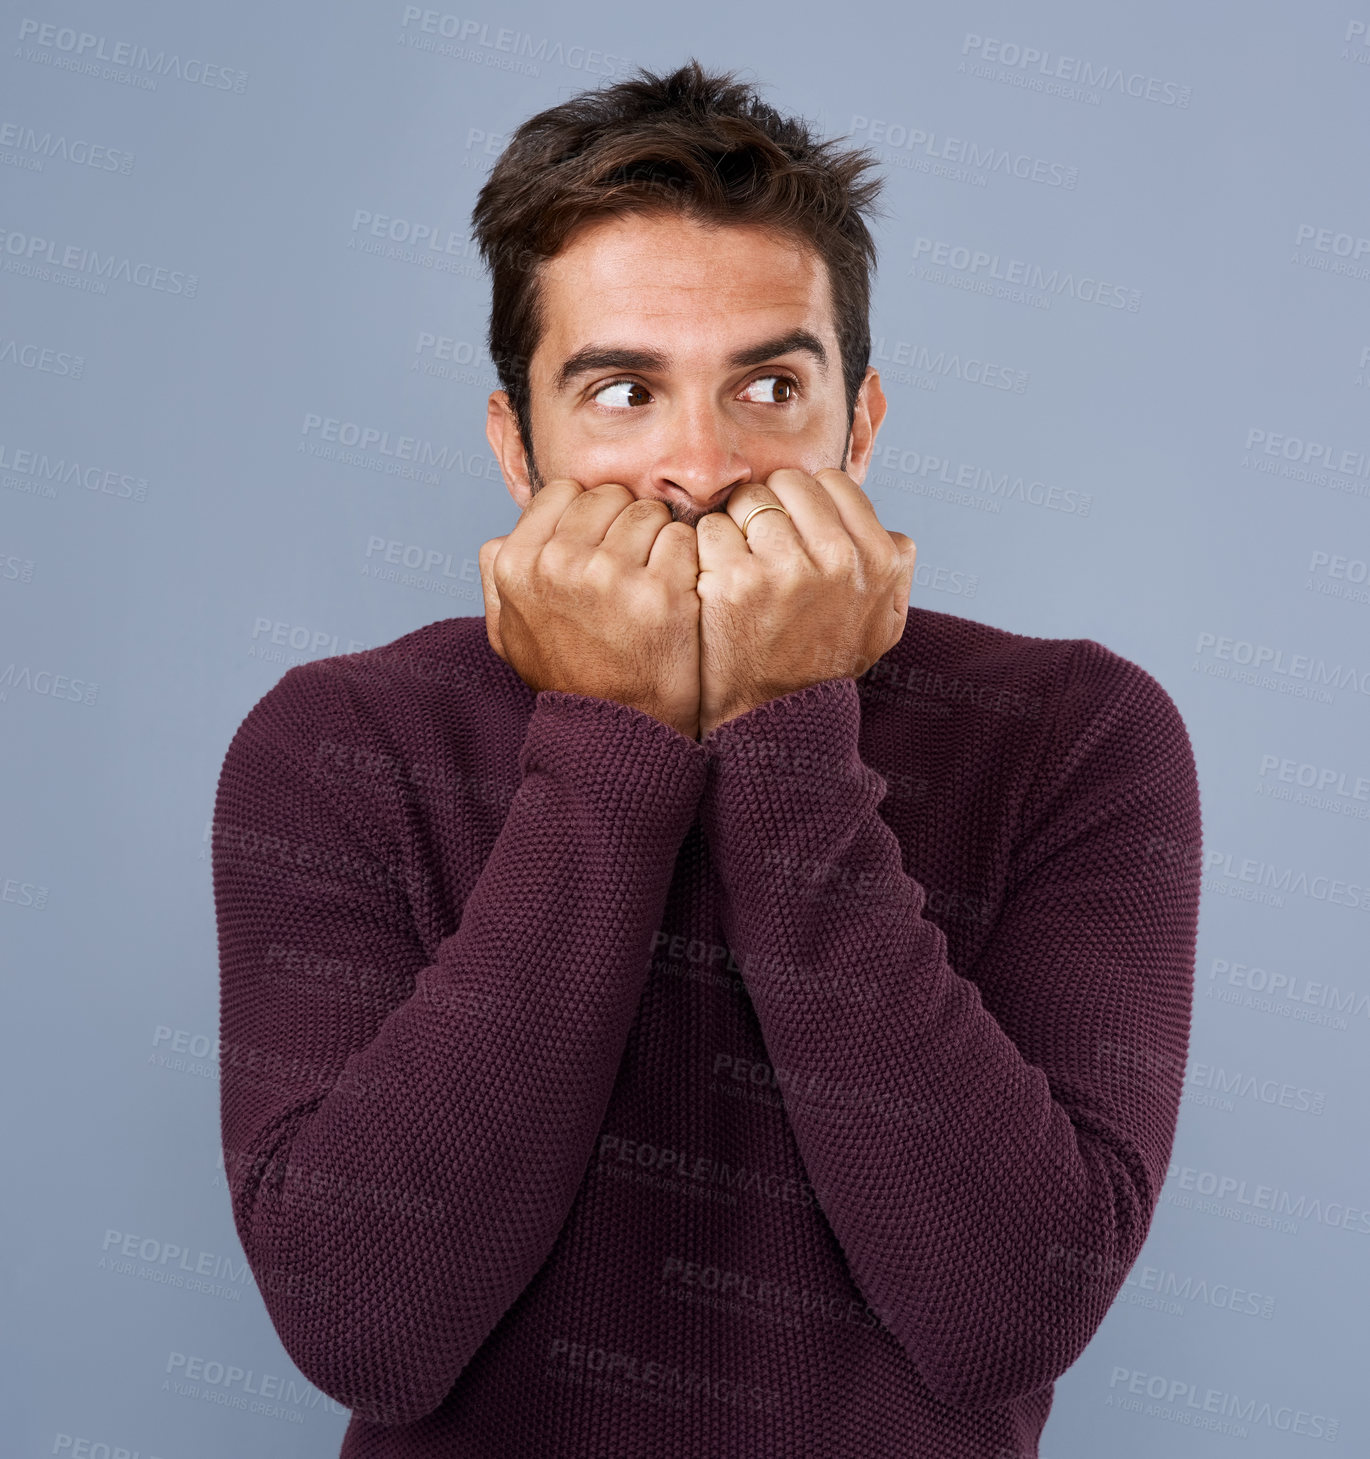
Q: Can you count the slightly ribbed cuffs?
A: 2